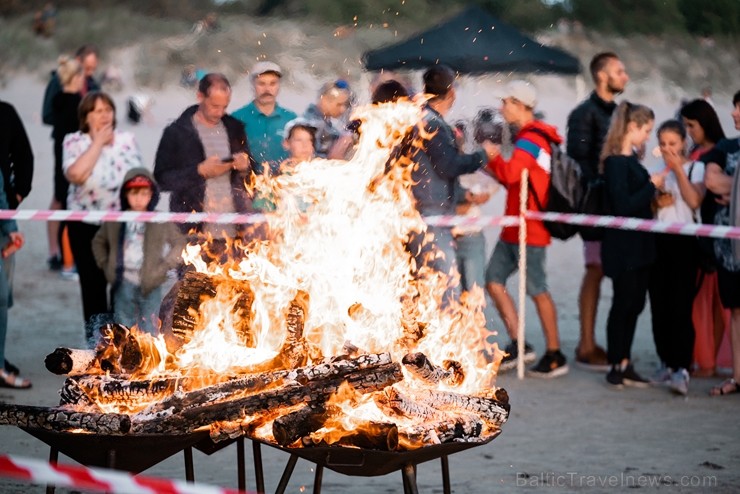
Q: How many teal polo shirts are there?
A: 1